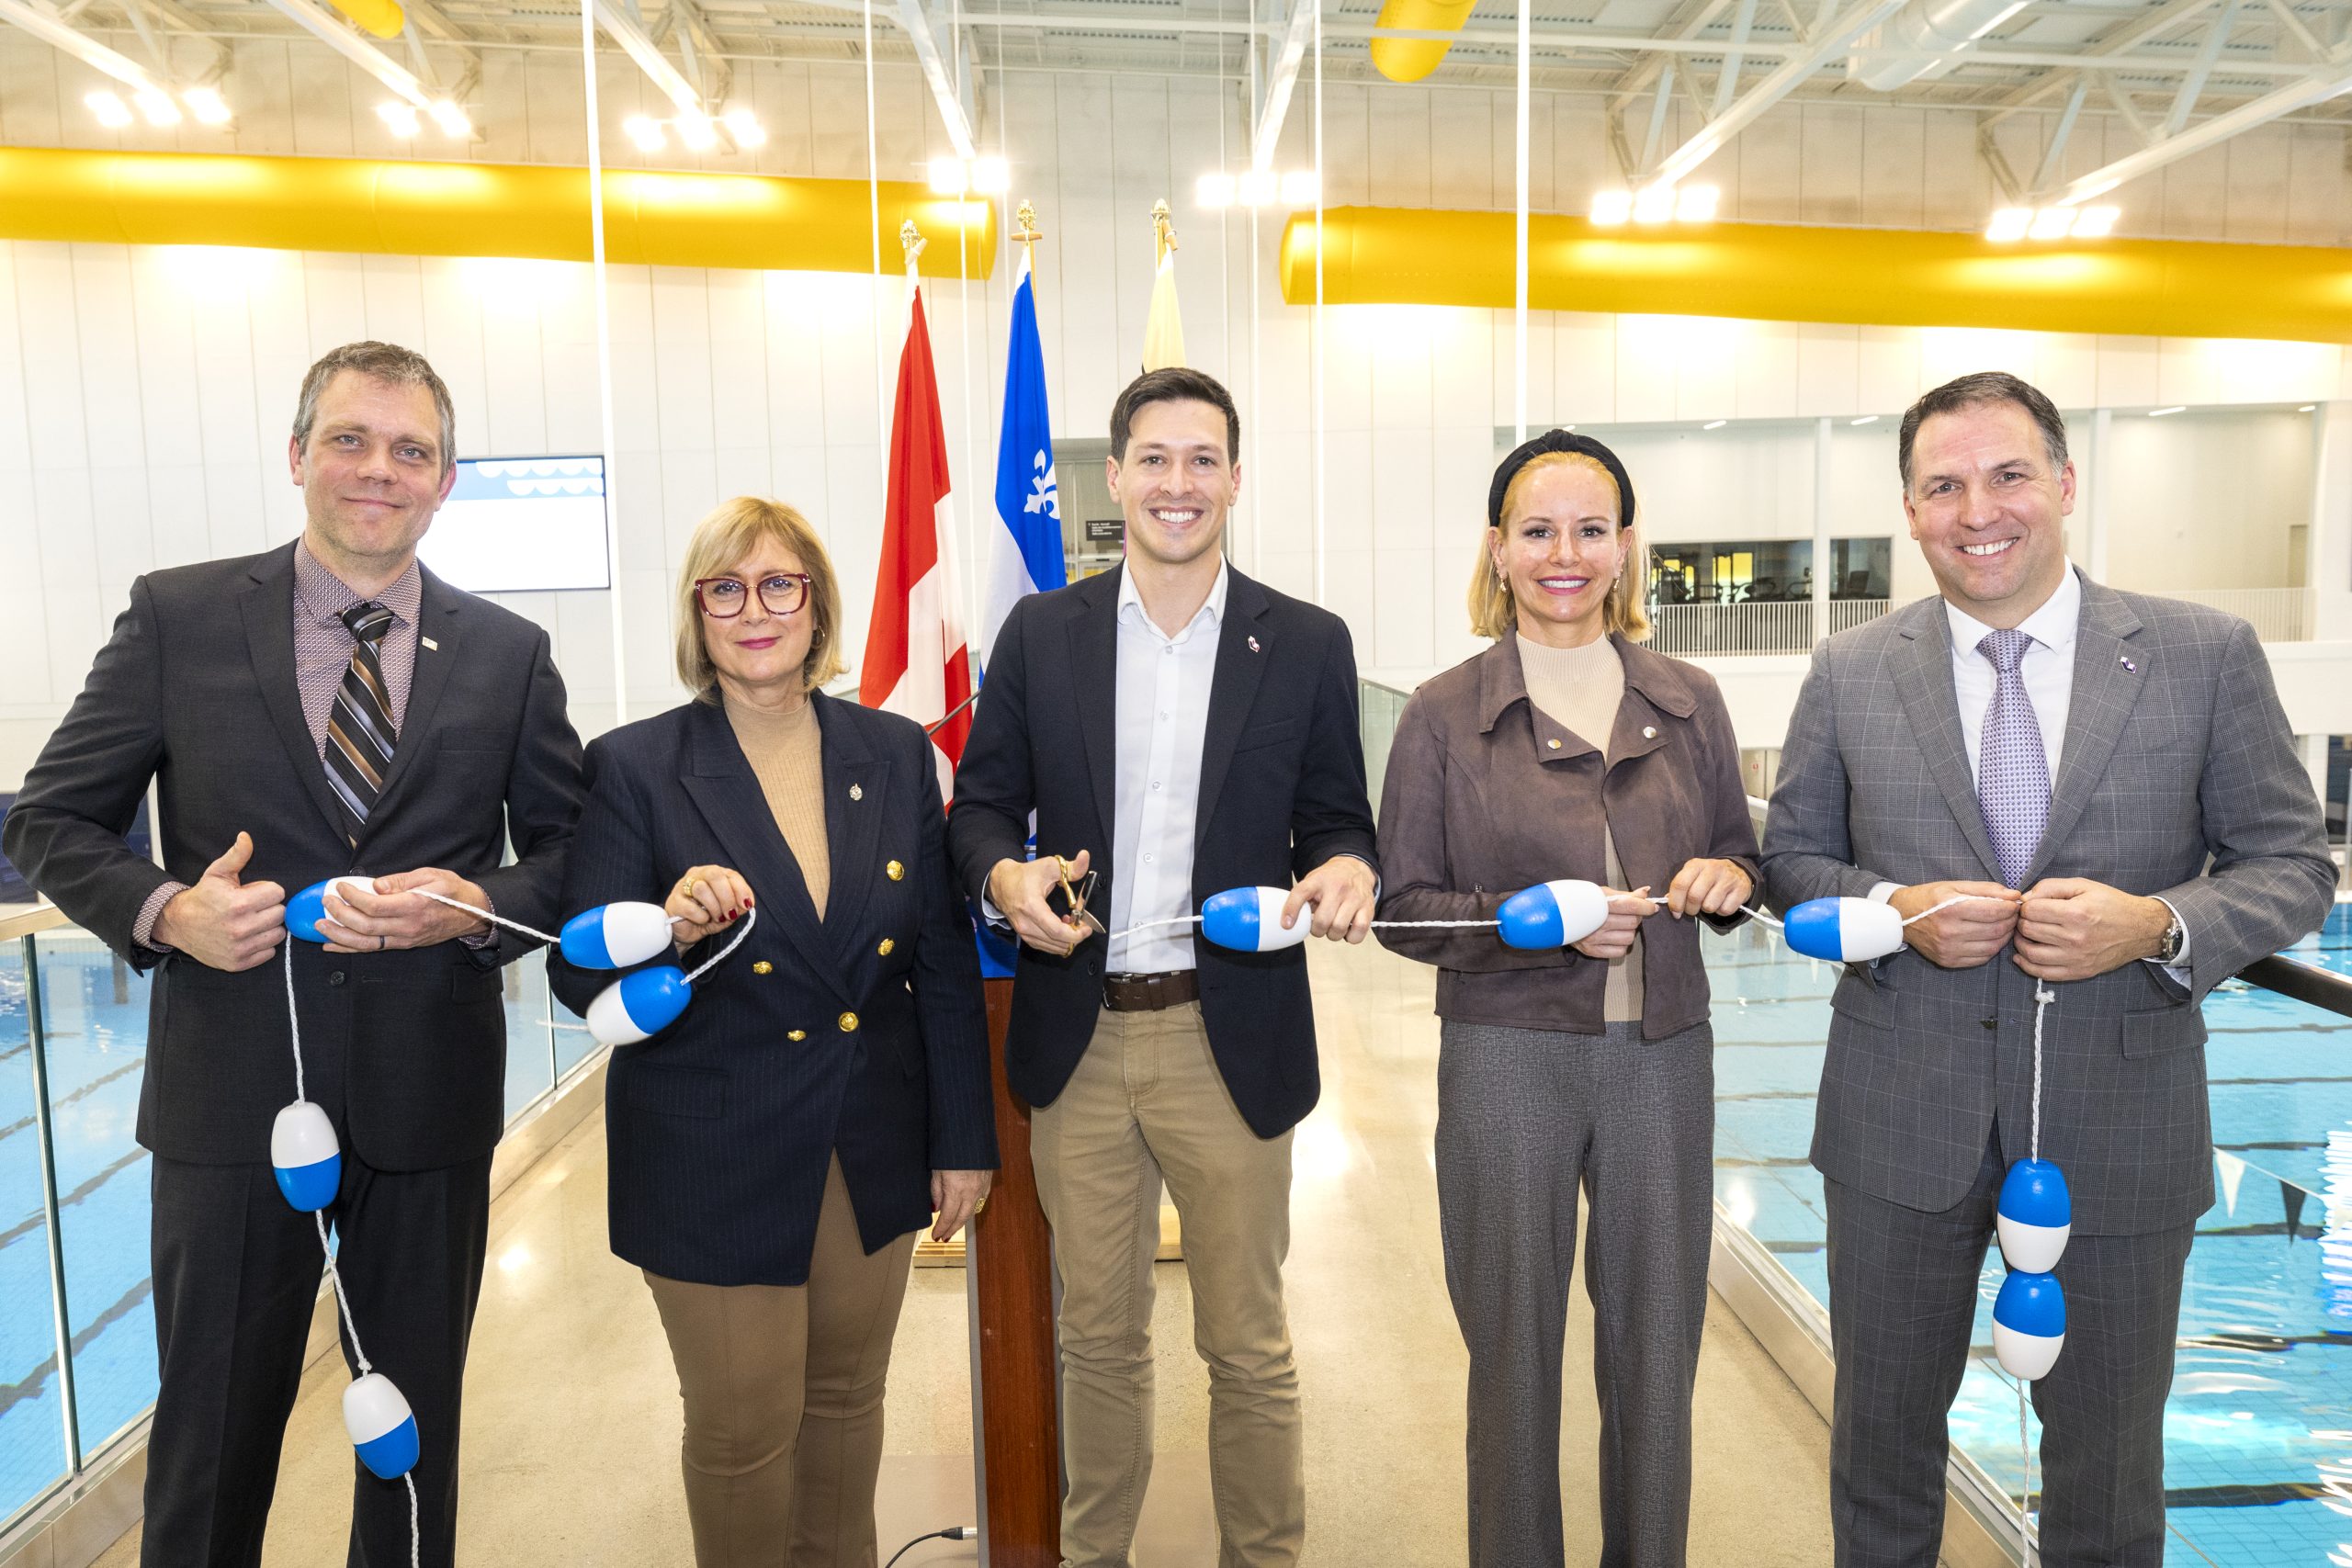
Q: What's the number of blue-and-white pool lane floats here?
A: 10